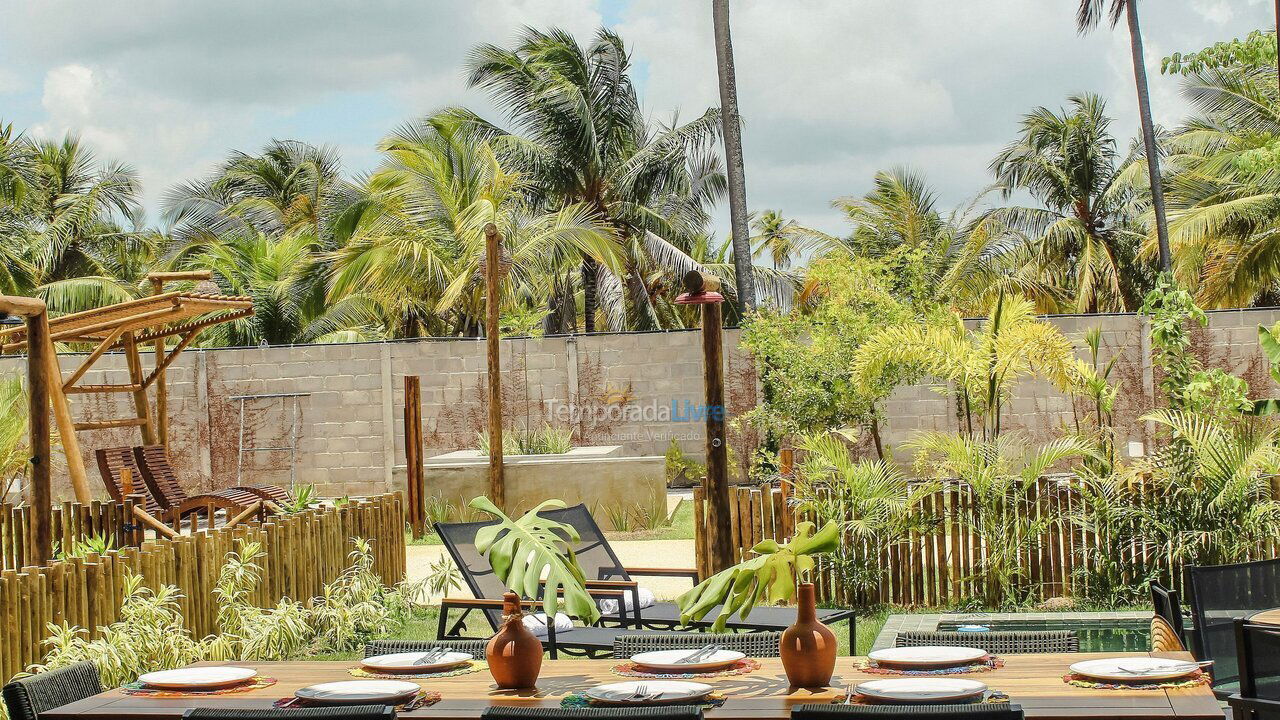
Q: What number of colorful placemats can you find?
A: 8